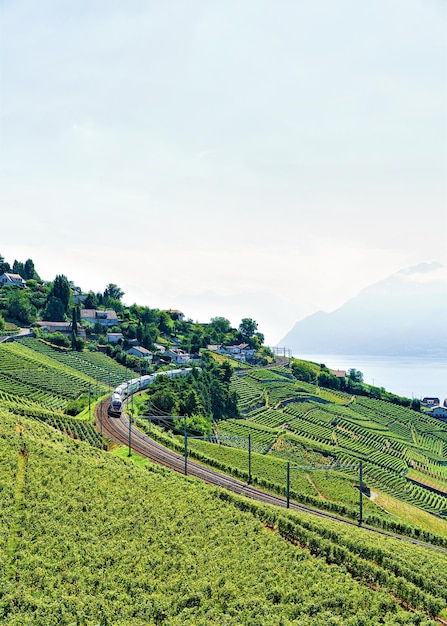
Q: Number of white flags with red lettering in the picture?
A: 0